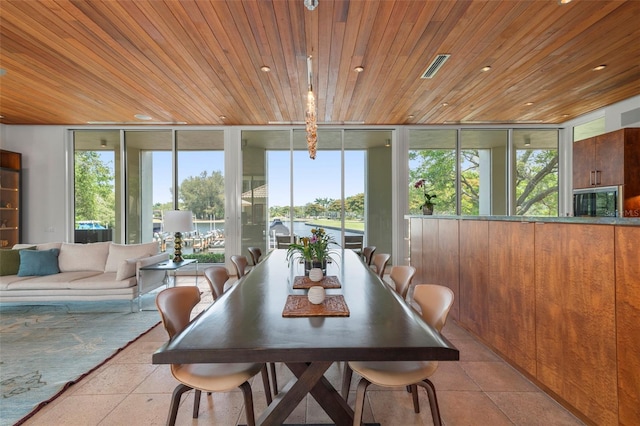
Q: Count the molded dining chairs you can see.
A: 8